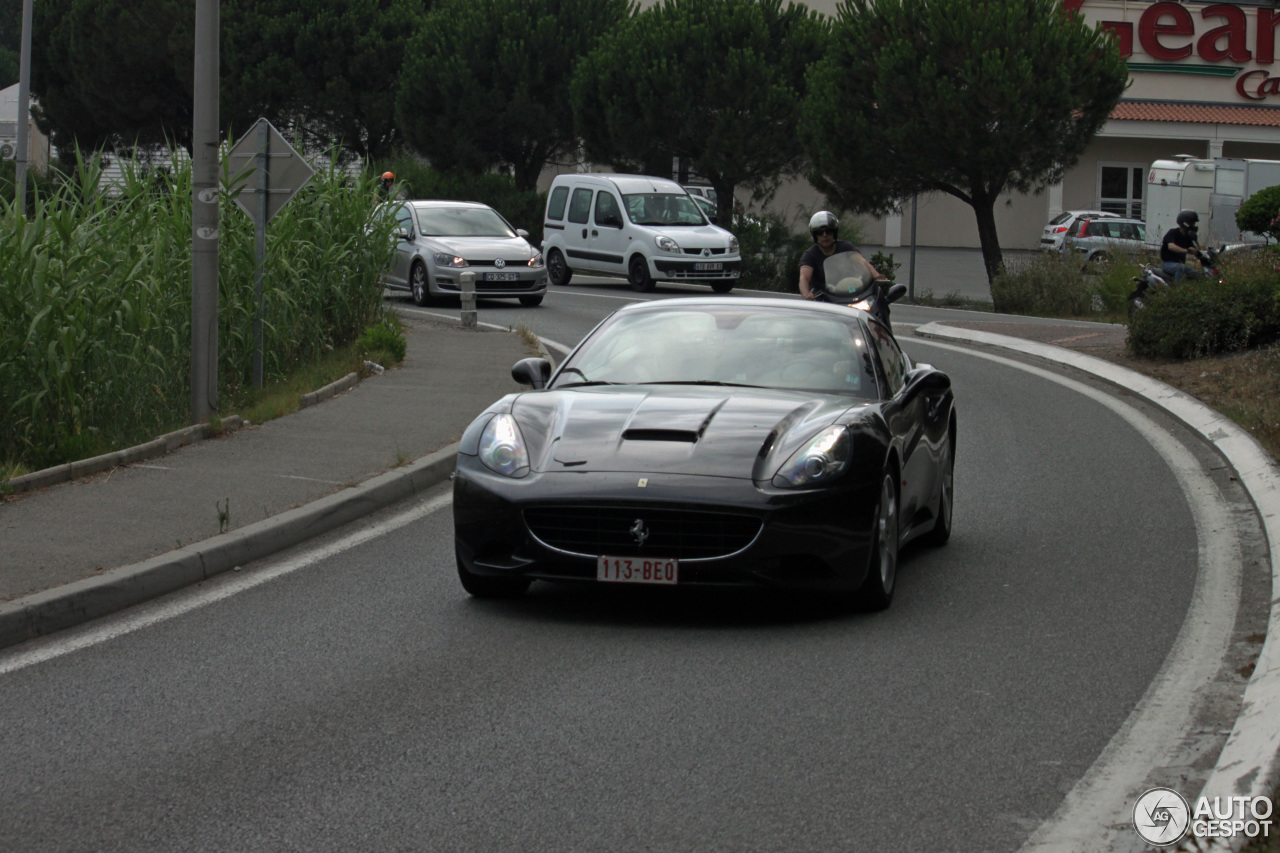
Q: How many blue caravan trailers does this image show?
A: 0